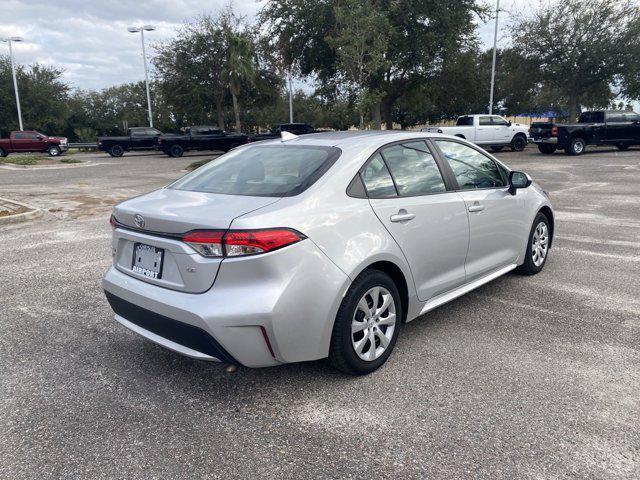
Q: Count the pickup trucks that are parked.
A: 6